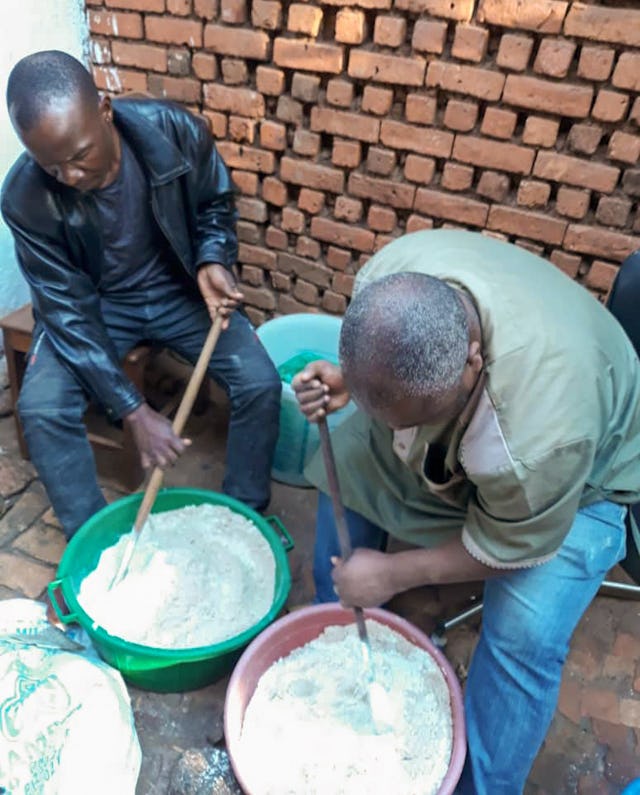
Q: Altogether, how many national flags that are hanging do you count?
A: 0